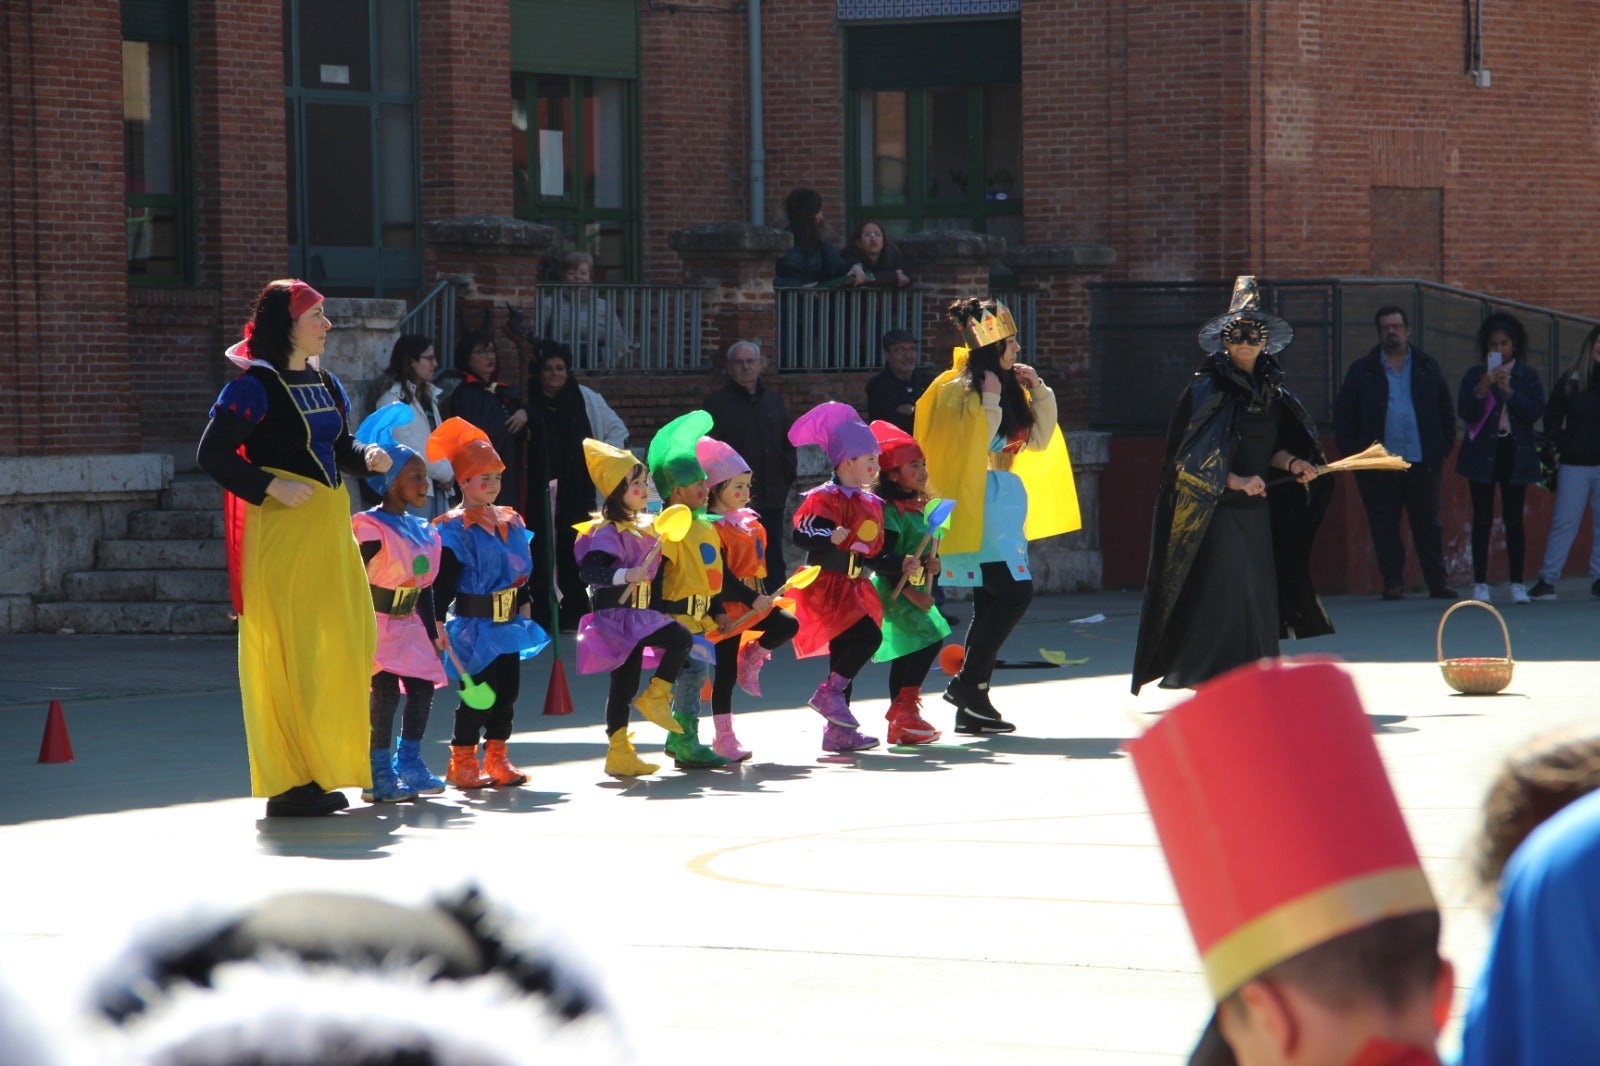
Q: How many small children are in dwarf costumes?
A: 7